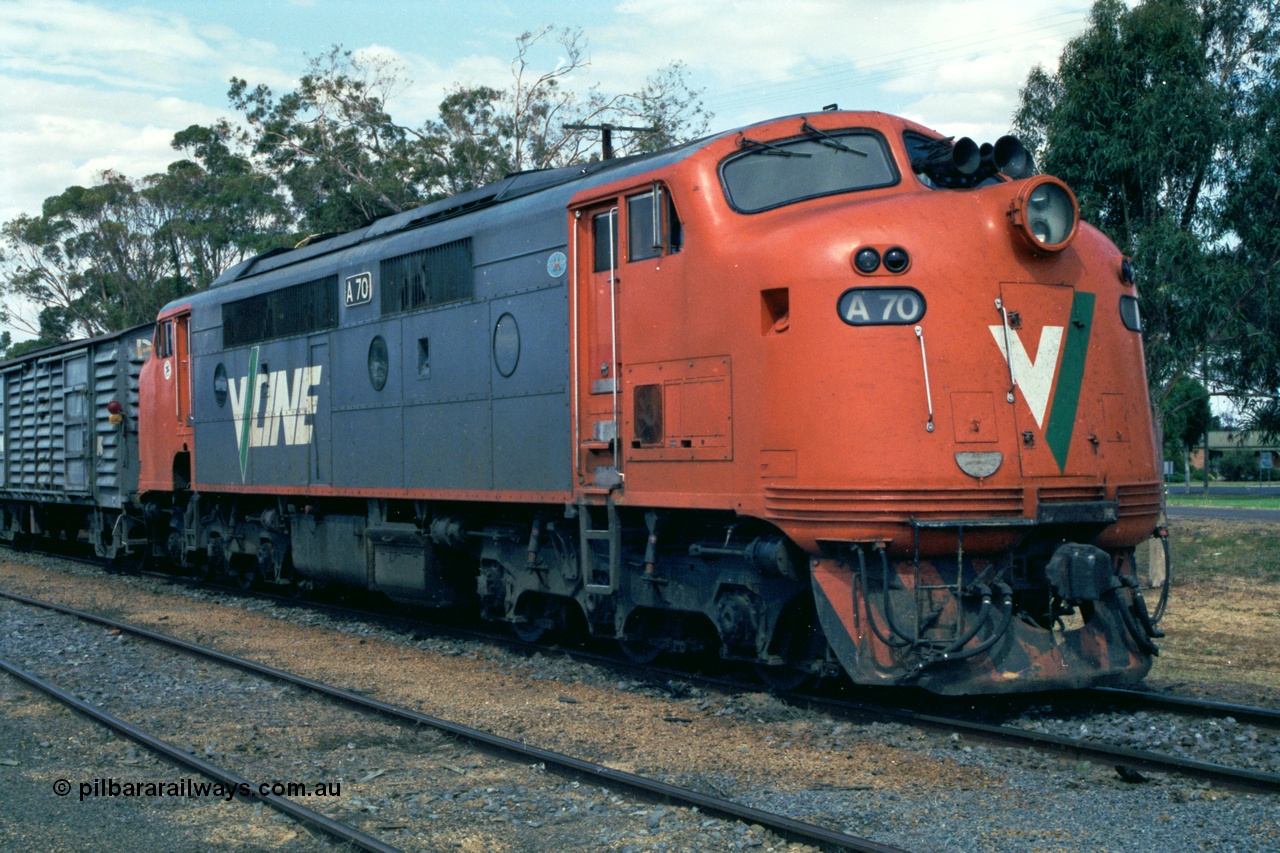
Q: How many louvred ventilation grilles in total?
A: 2